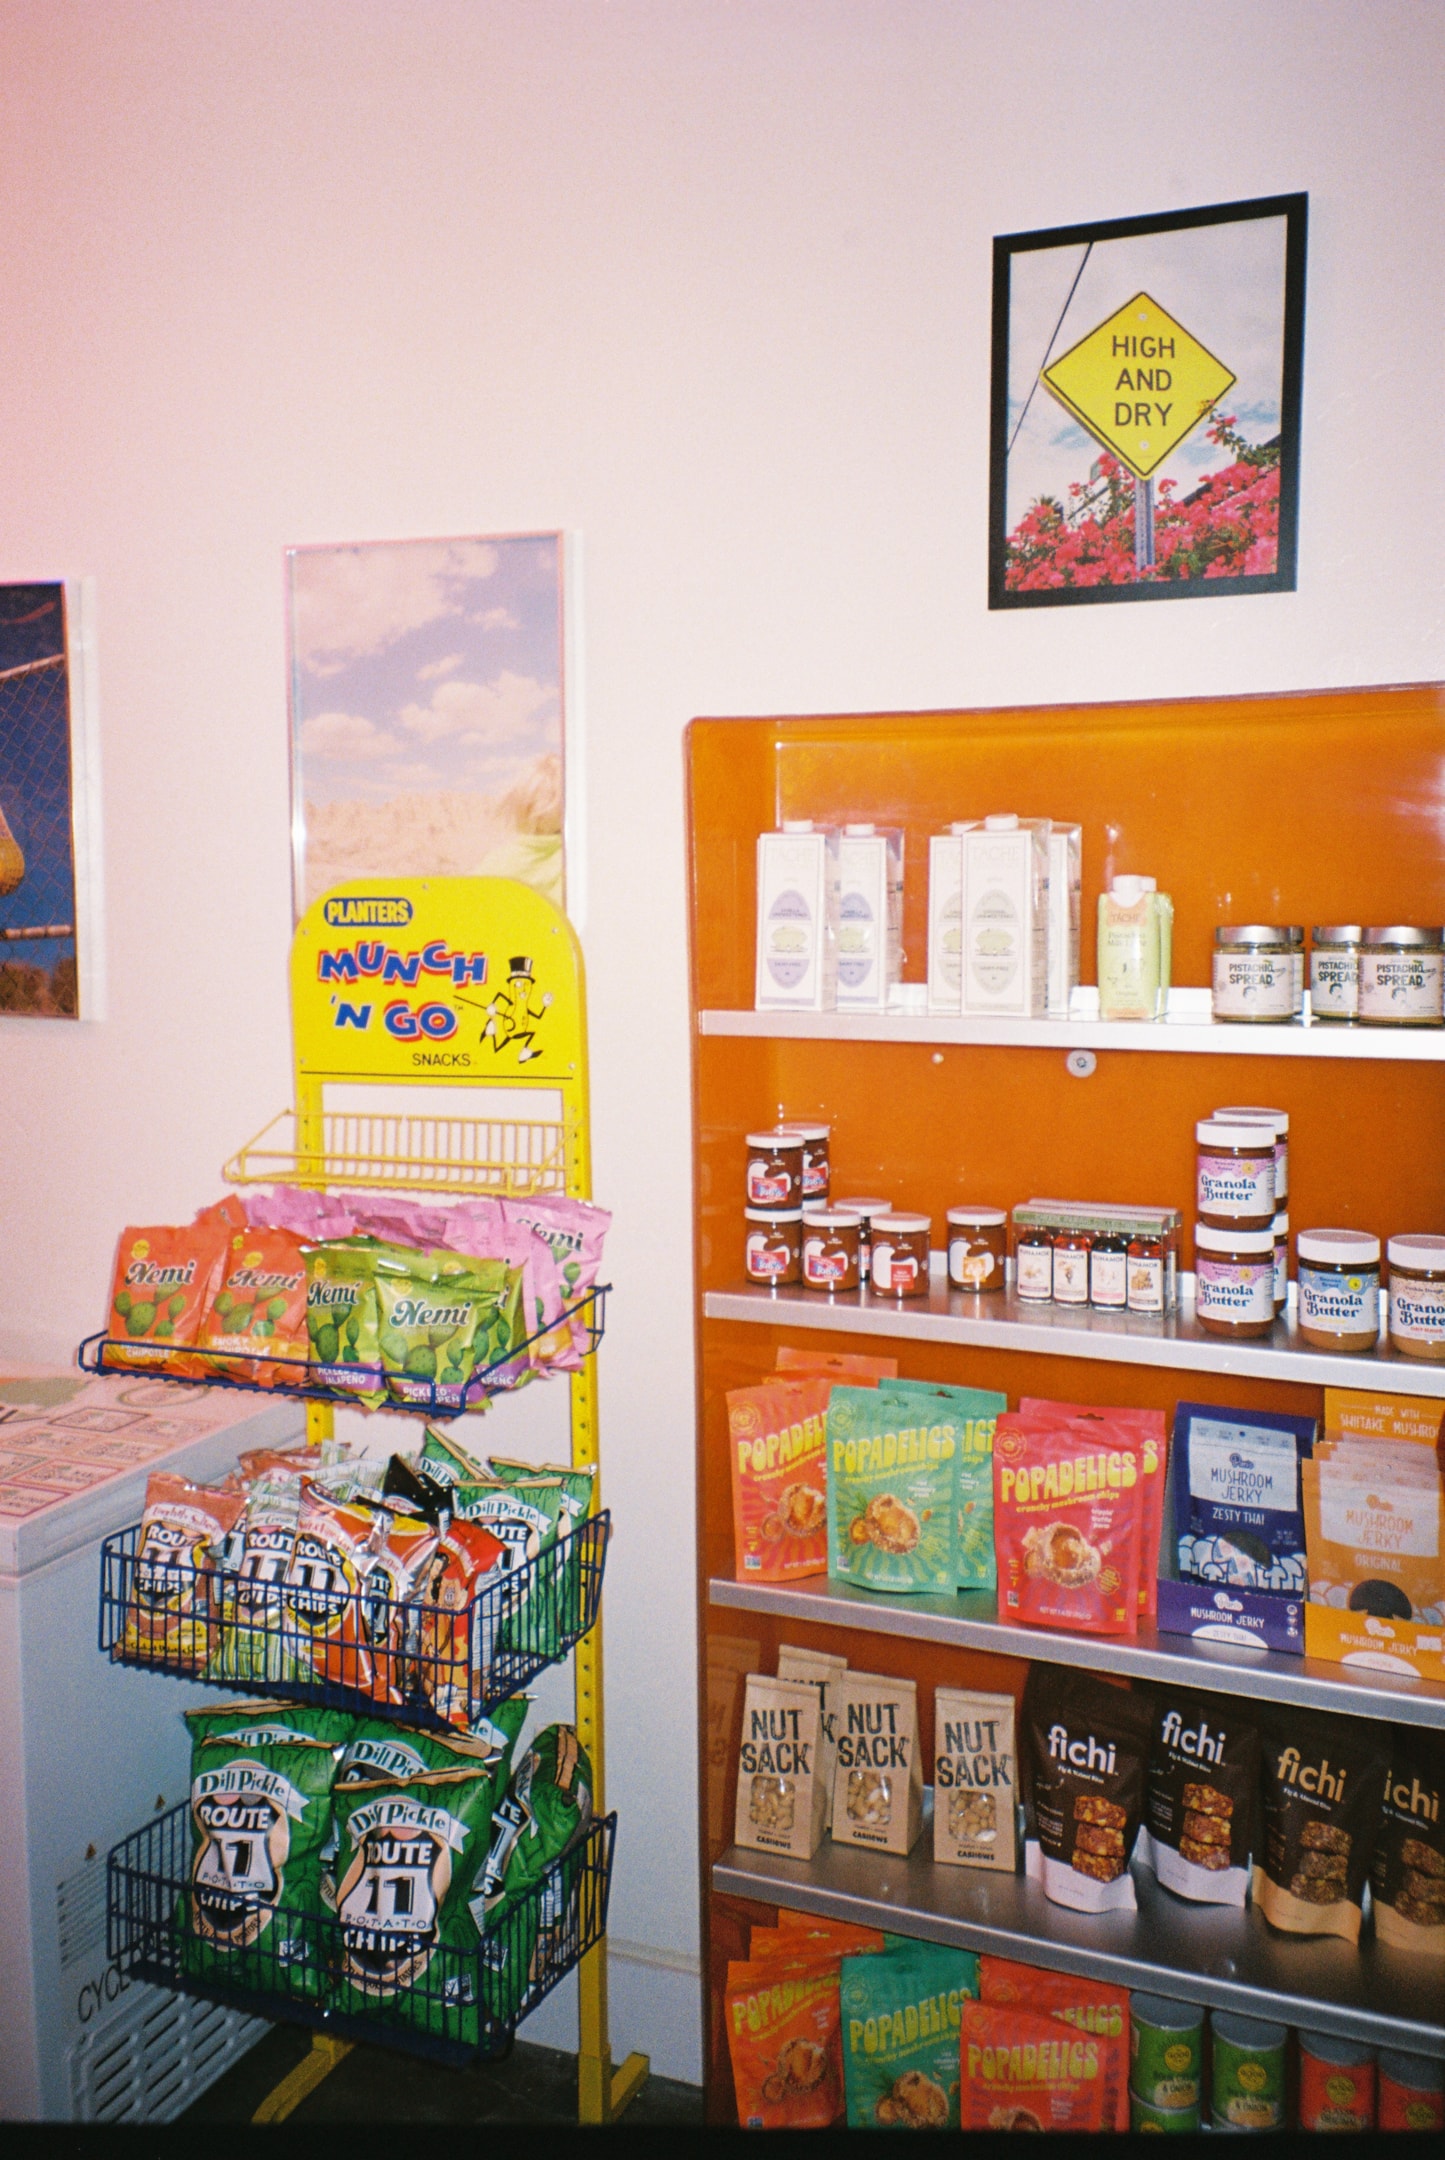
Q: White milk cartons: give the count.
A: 5